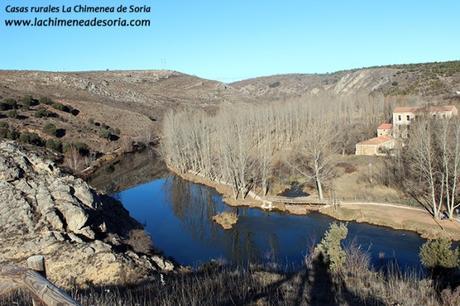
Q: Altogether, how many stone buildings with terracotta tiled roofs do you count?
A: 3